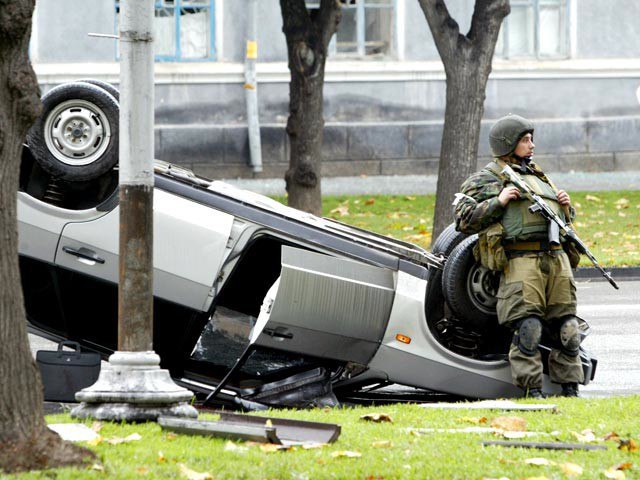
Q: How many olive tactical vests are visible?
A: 1